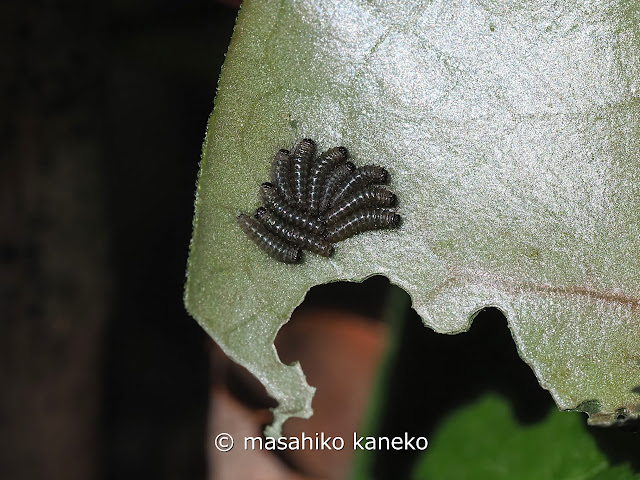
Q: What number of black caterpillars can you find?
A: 10